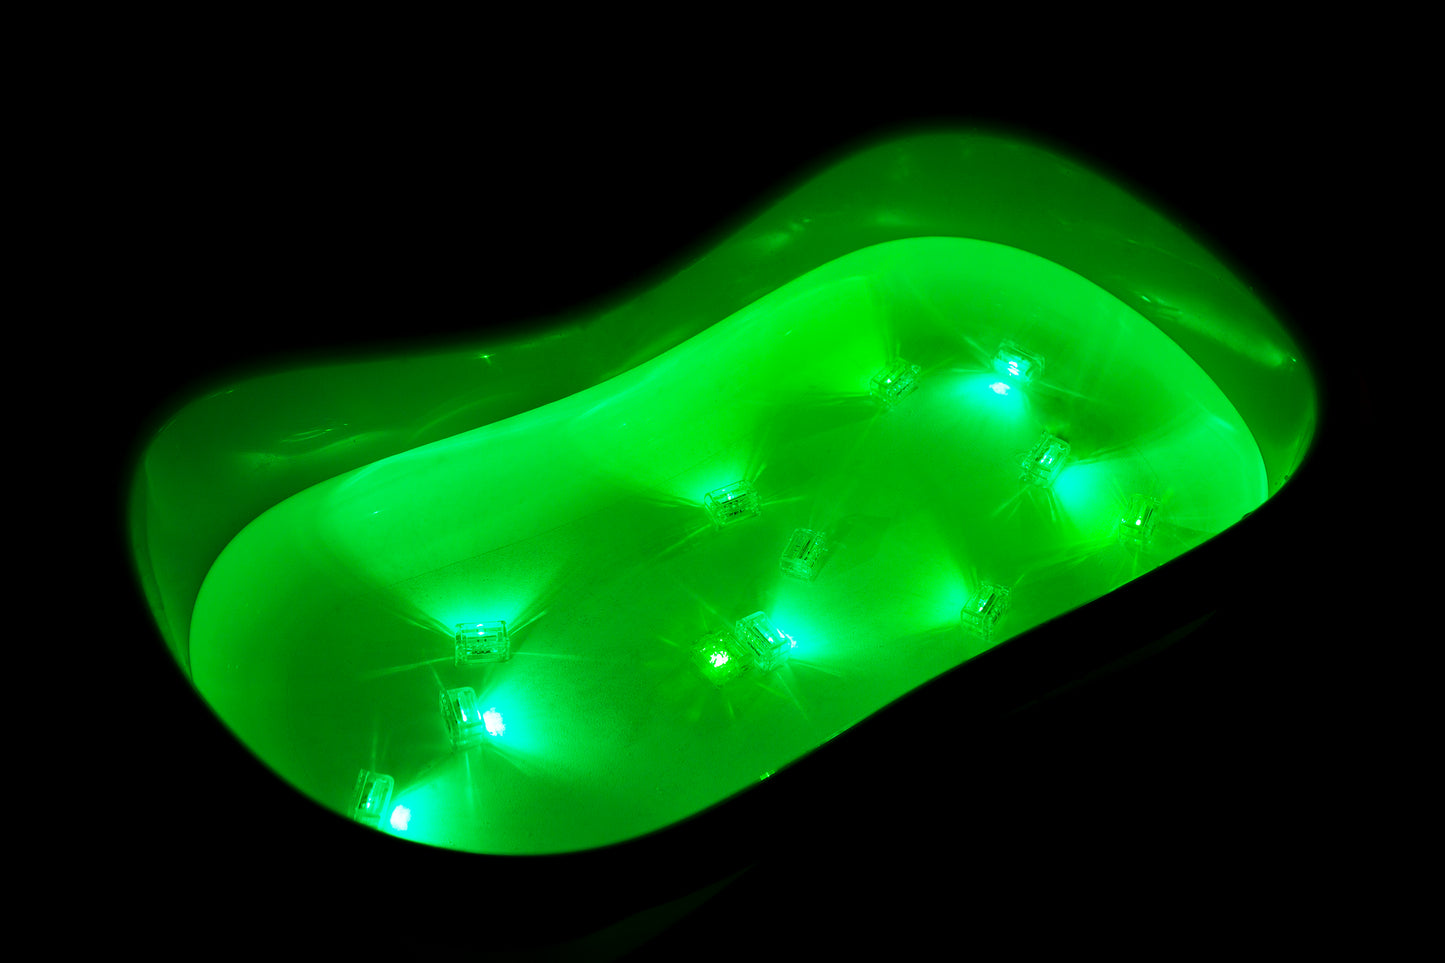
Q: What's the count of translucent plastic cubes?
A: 12